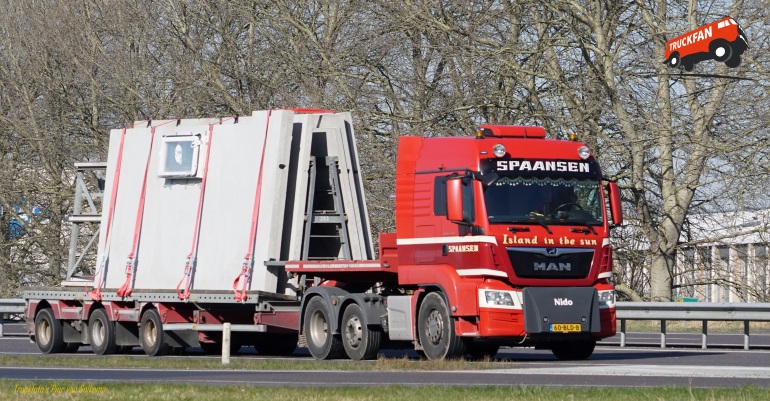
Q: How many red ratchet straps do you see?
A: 4